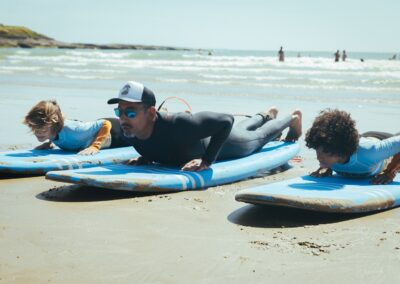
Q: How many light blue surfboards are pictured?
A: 3